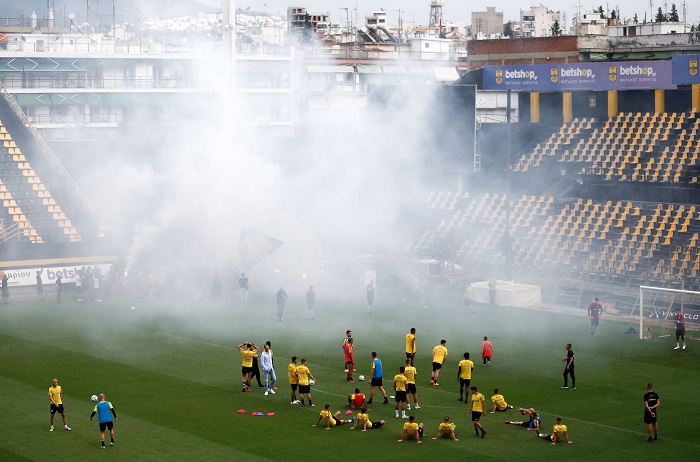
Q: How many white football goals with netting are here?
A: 1